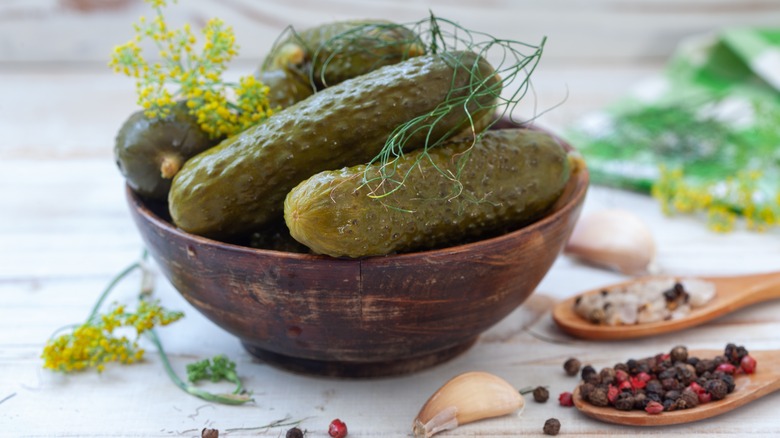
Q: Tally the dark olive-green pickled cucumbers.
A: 5